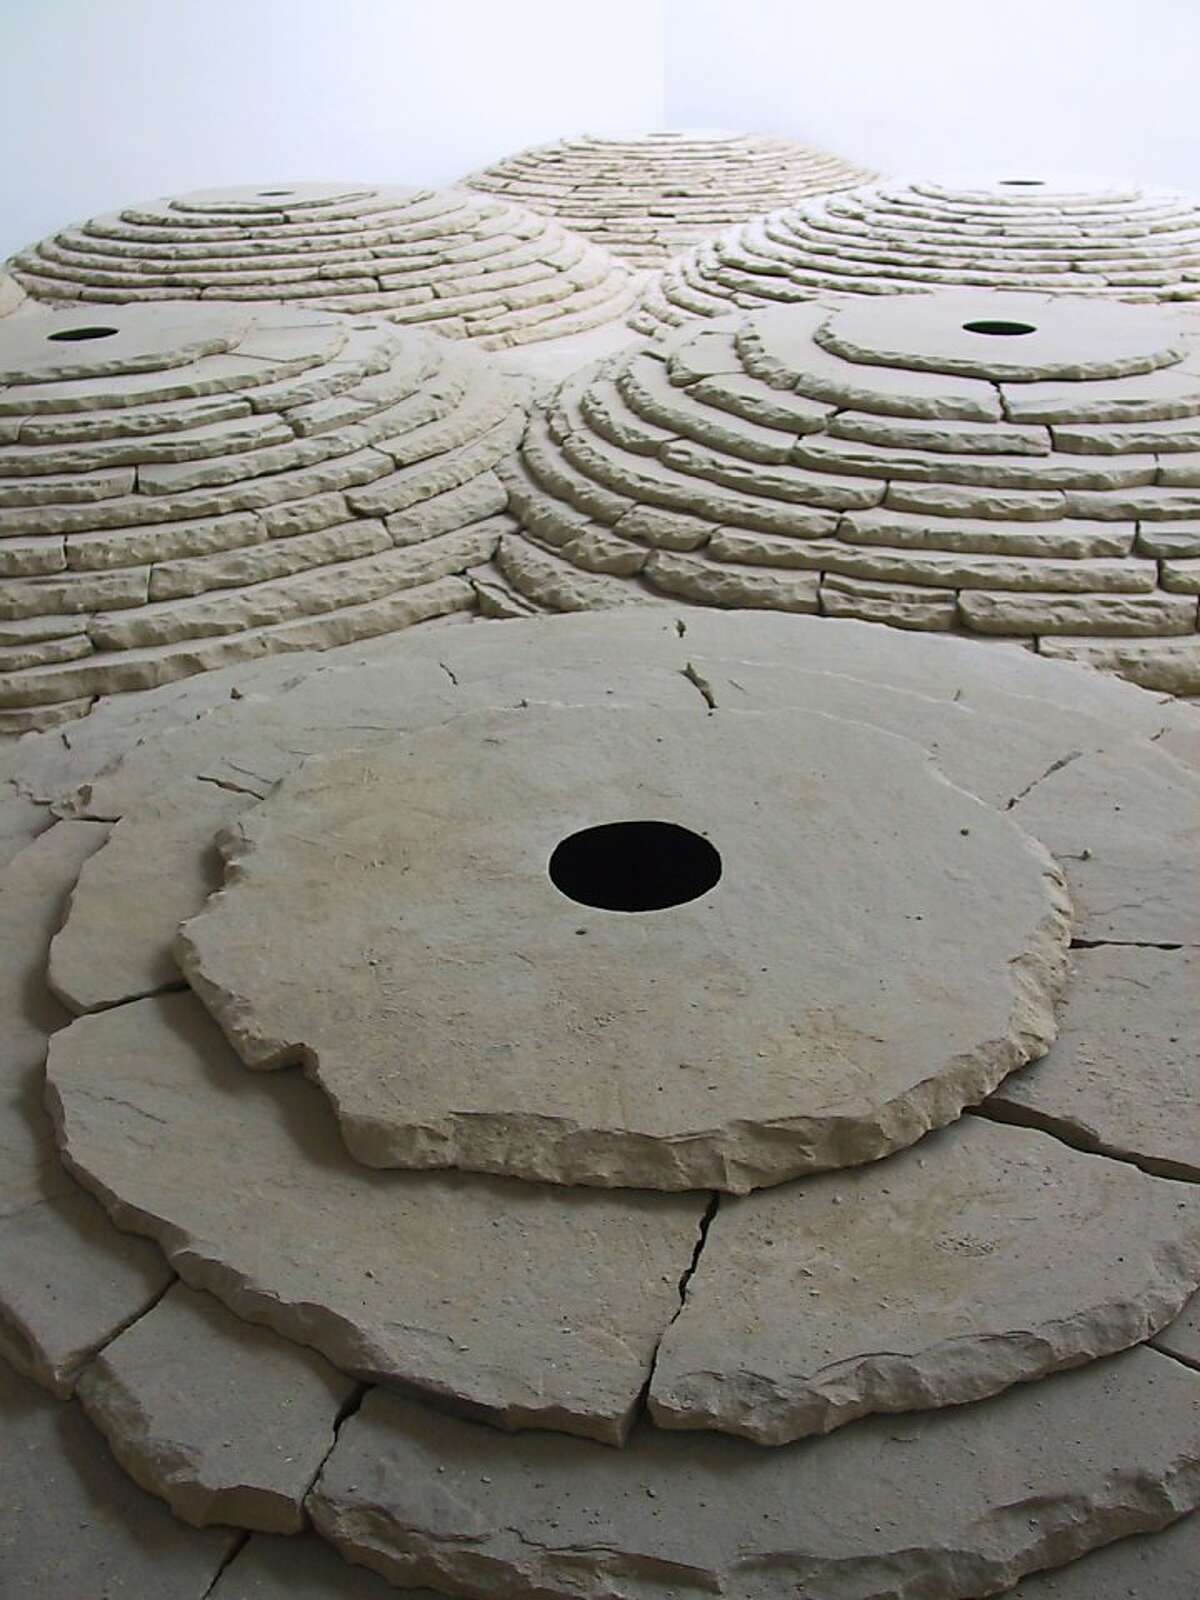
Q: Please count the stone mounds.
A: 6